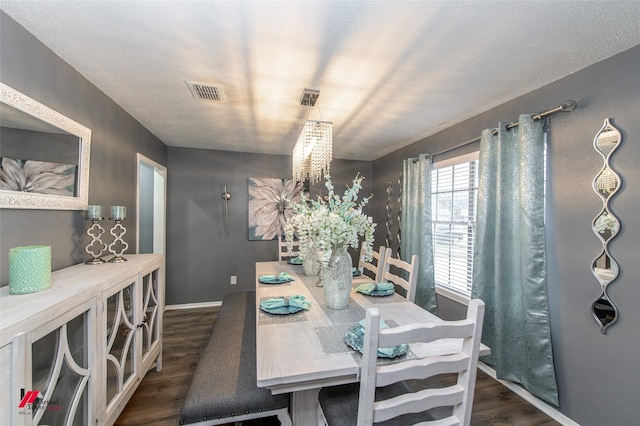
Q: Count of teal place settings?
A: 6